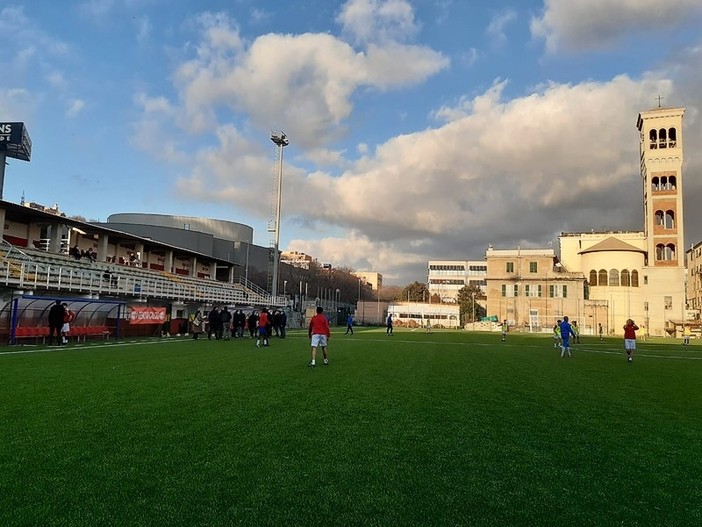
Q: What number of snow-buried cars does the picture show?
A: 0